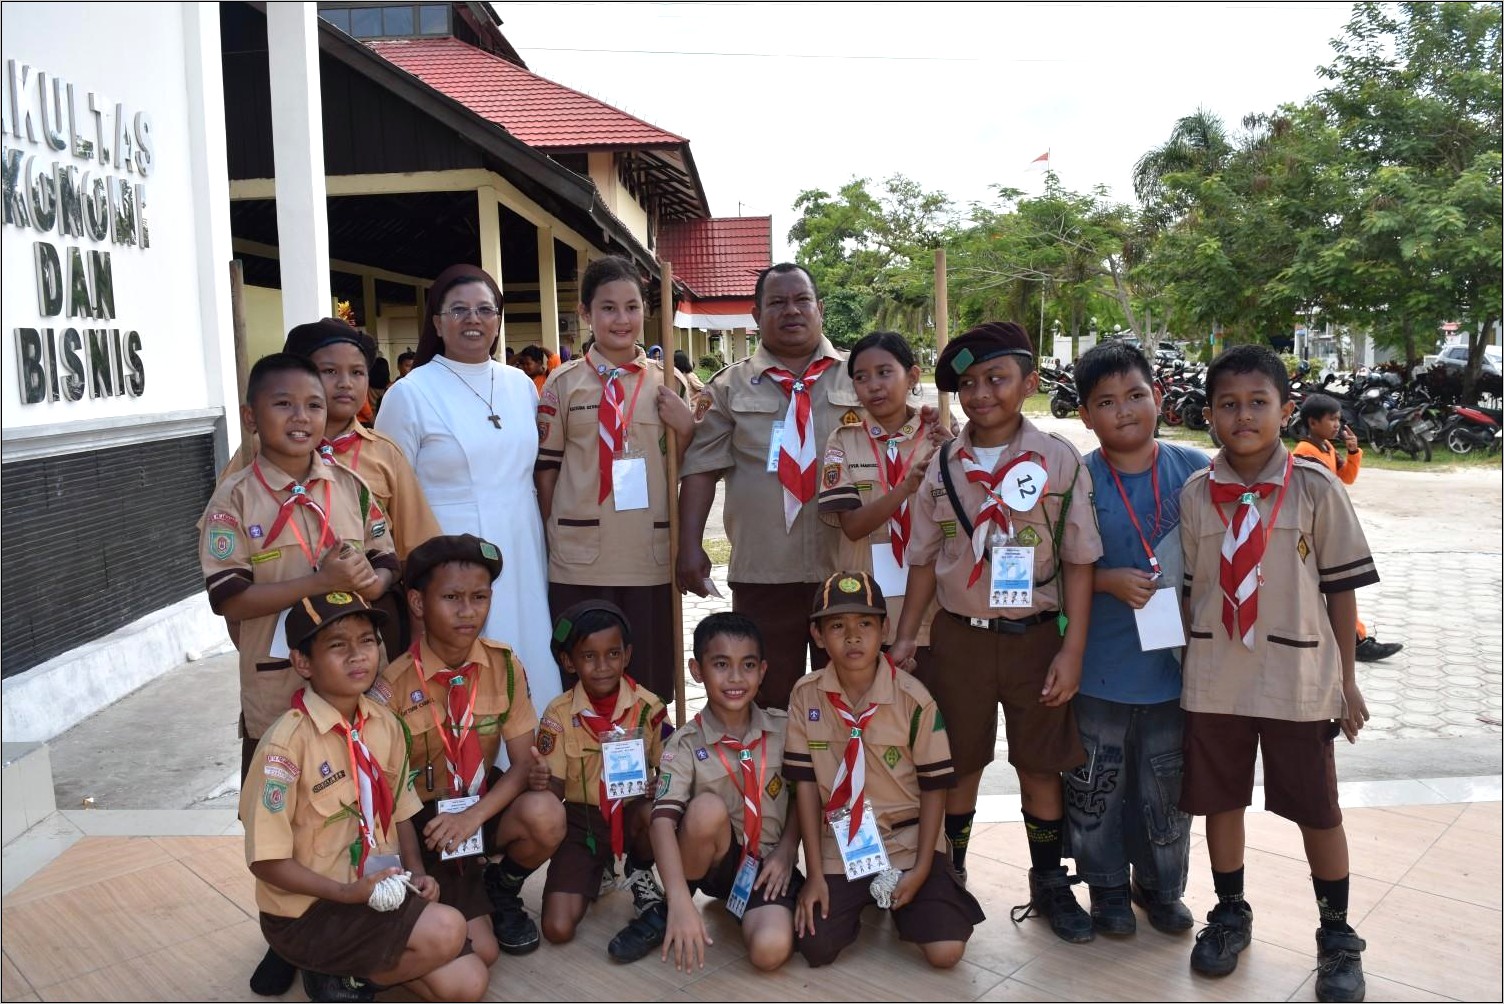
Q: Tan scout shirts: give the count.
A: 12